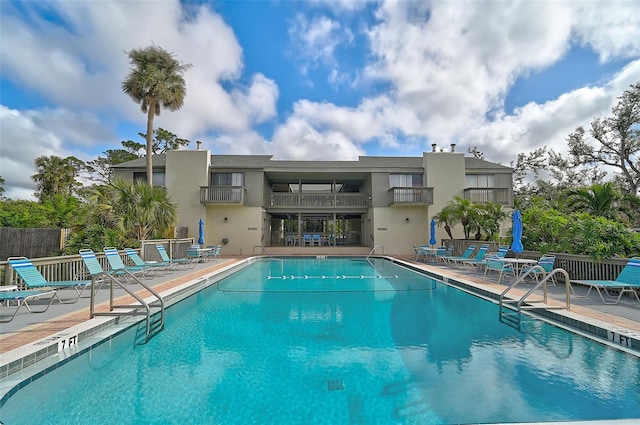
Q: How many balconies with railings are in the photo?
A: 4